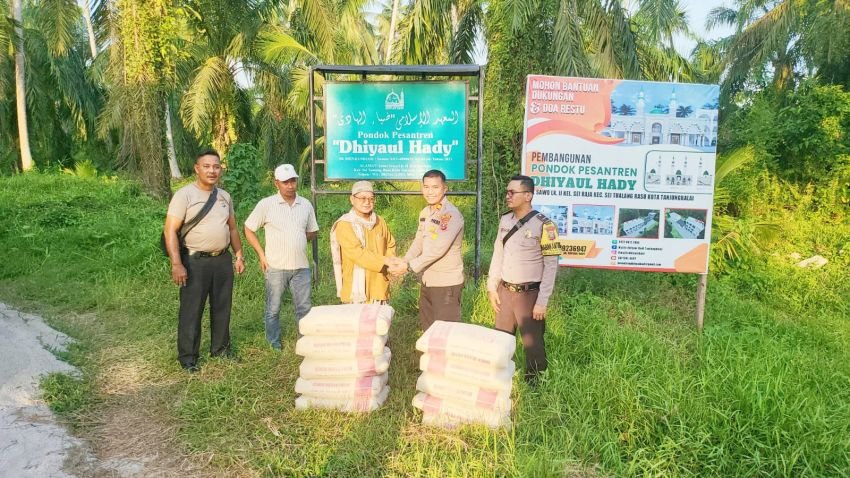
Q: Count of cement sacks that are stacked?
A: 10